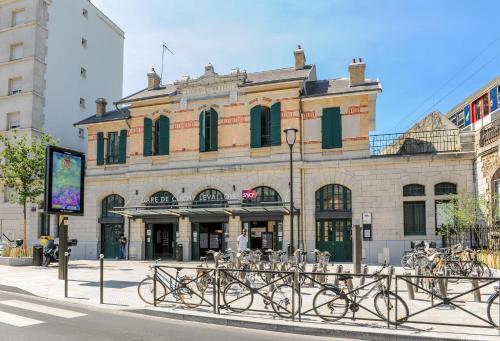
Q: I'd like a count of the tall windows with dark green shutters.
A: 5